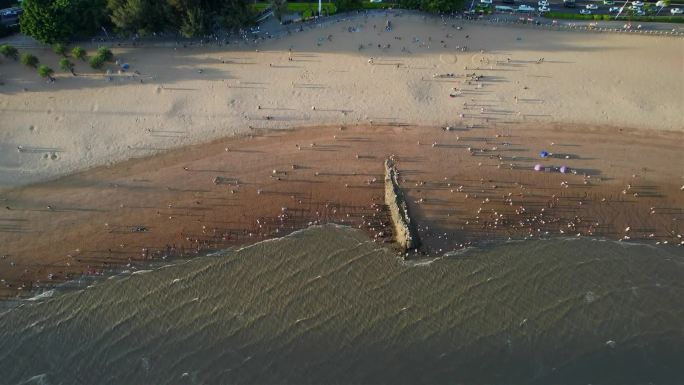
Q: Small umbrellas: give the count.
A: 3